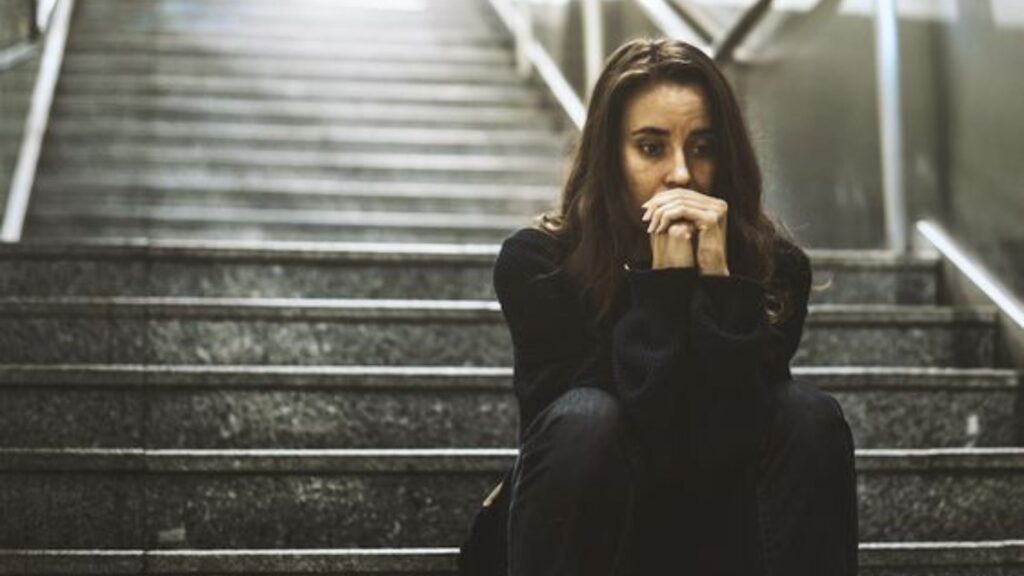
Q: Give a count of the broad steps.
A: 5